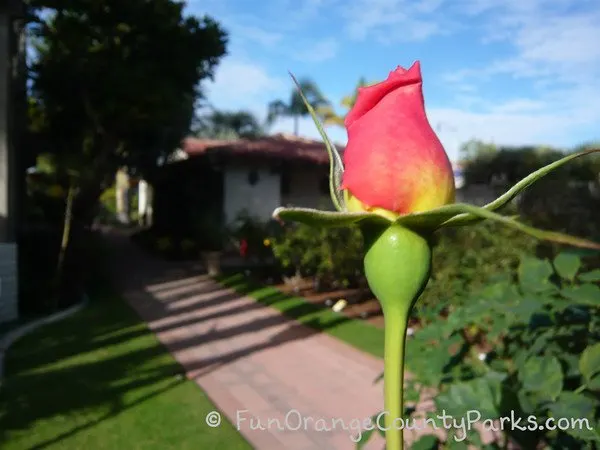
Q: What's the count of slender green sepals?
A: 4